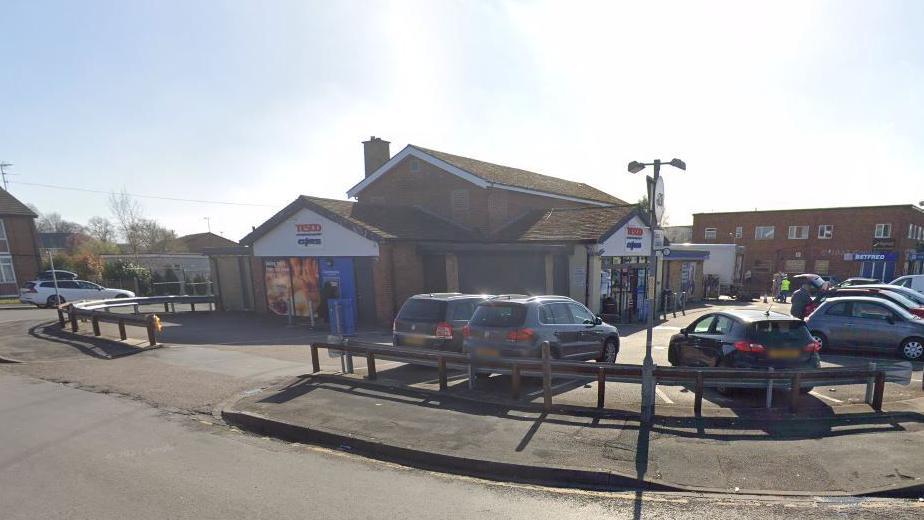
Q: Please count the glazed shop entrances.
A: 1